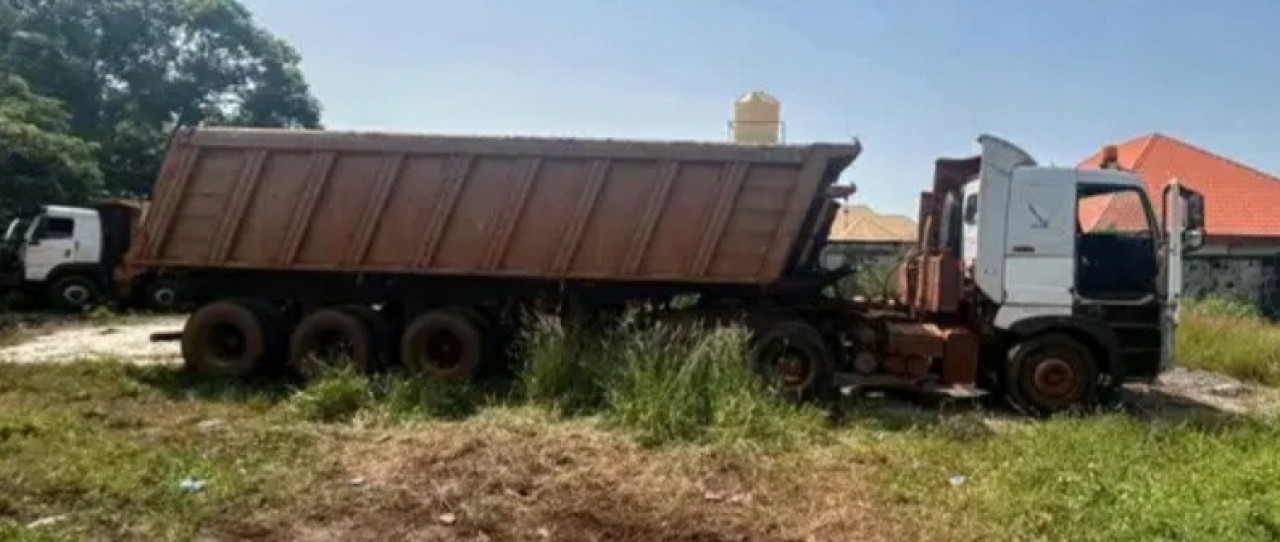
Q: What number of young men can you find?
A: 0